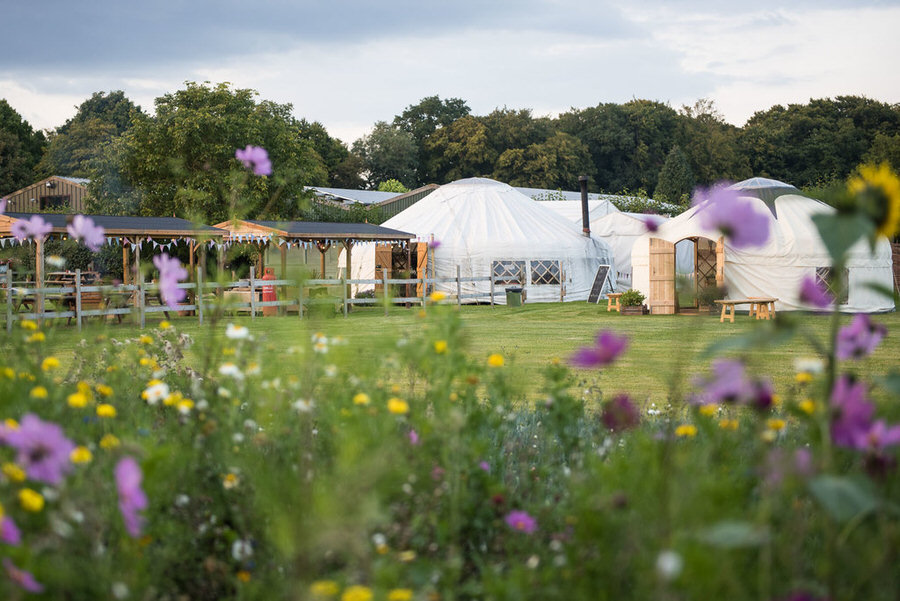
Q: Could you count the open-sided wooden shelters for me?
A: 2